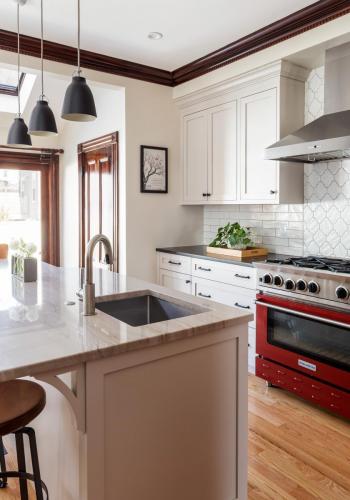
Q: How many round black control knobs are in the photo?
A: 6